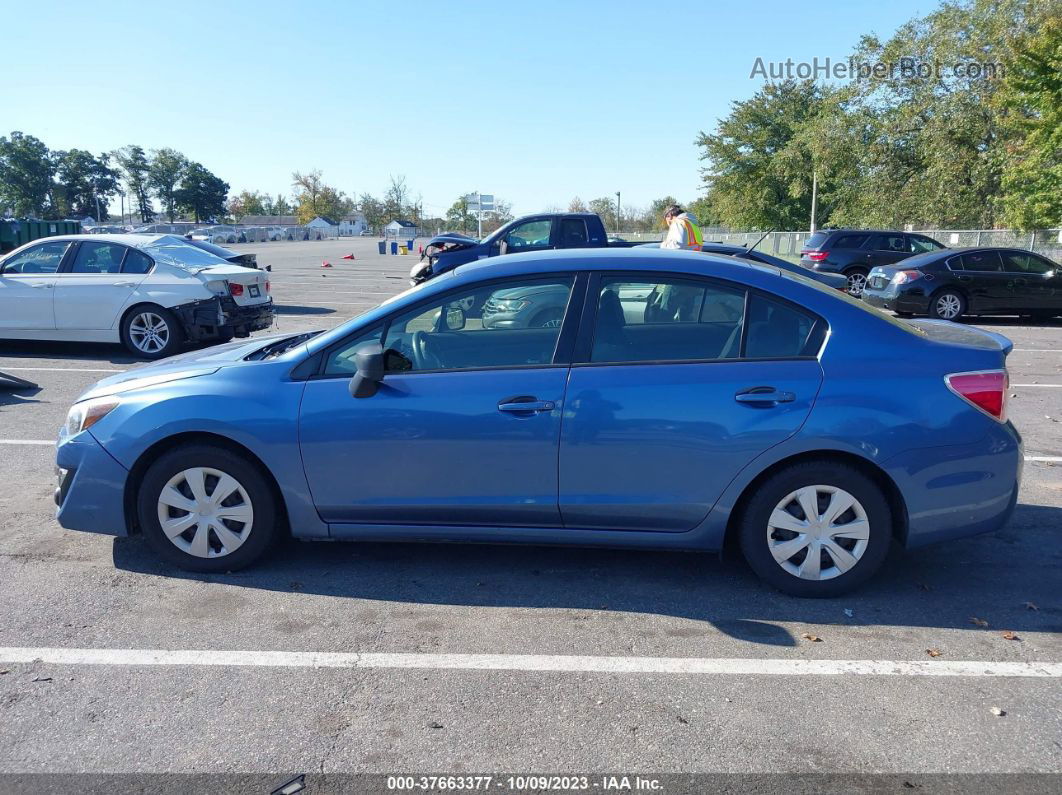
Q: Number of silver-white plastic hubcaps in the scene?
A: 2